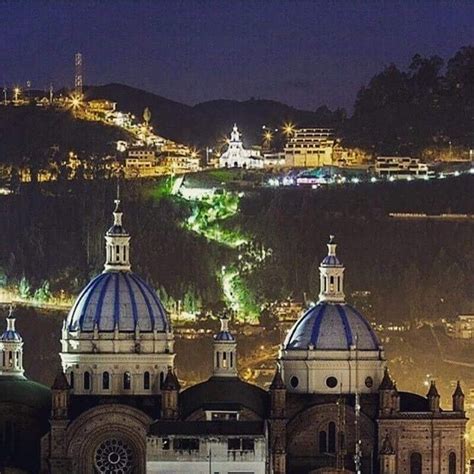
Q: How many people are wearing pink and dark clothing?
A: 0